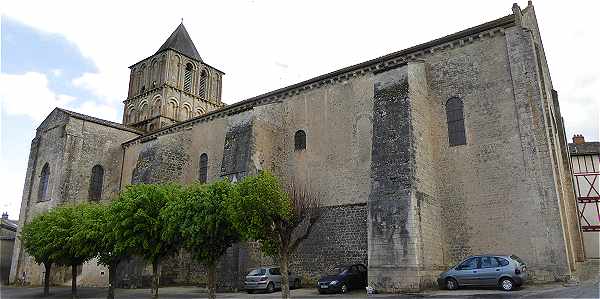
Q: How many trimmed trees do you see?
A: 6